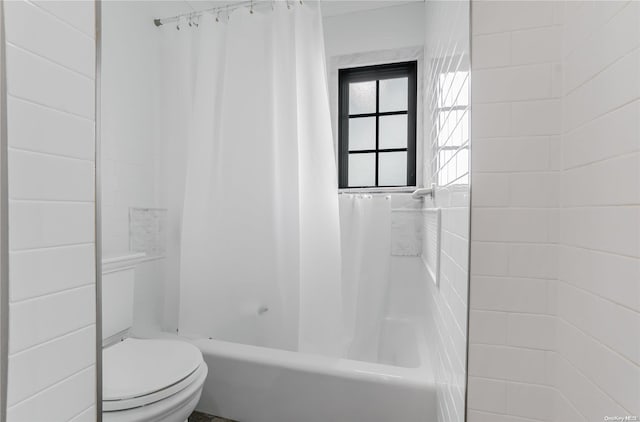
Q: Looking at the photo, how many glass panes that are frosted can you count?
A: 6